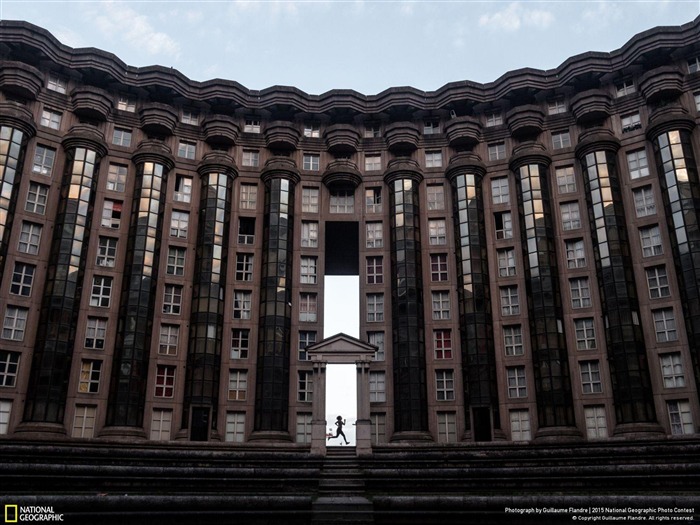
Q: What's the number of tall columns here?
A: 10